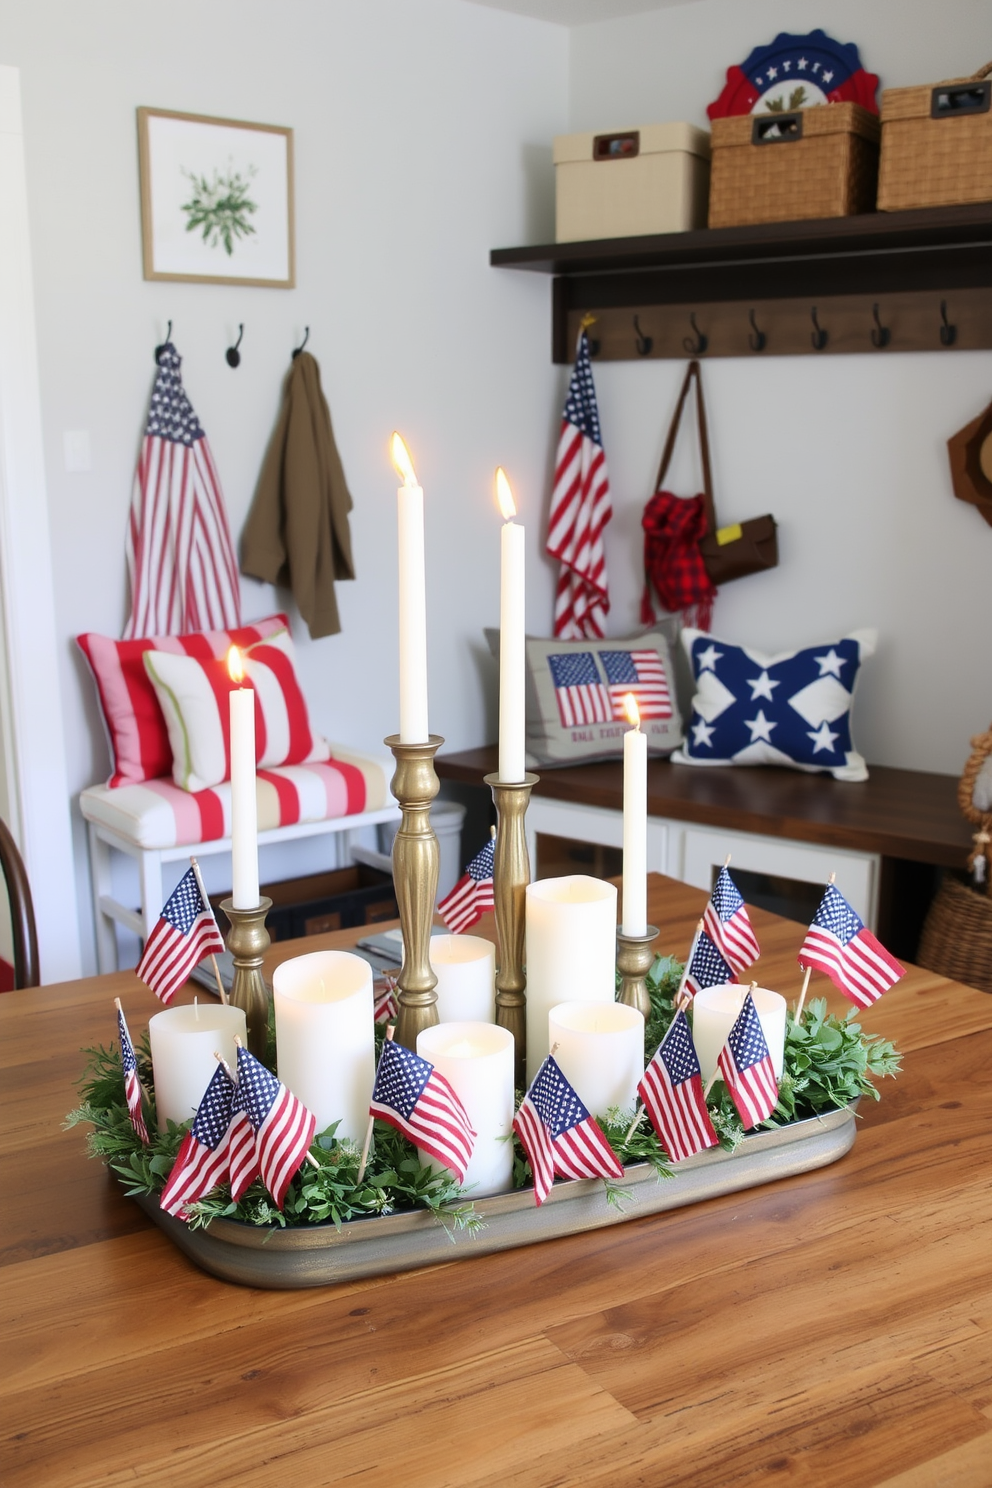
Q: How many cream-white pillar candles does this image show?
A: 7